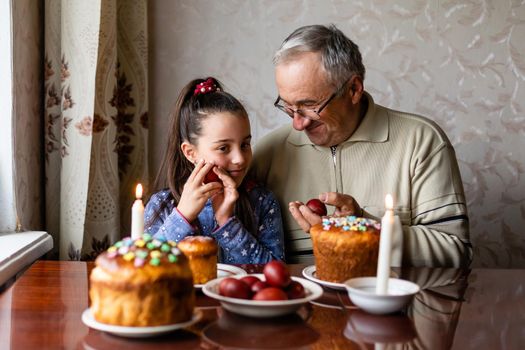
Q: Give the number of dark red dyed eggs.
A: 8